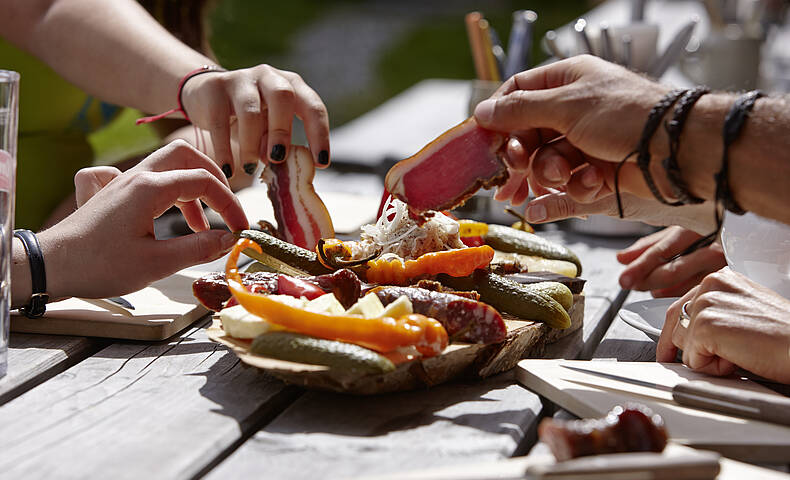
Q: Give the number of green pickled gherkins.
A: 5